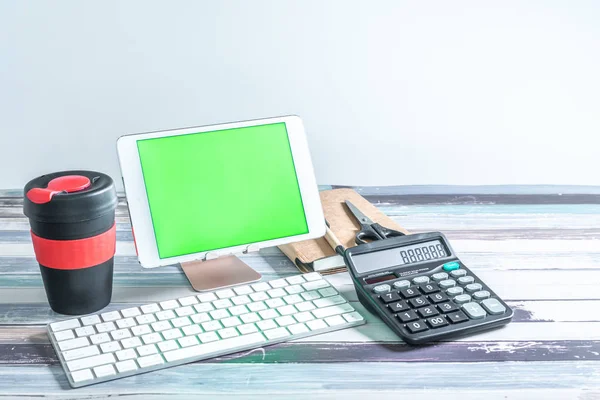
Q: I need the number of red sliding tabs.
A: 1